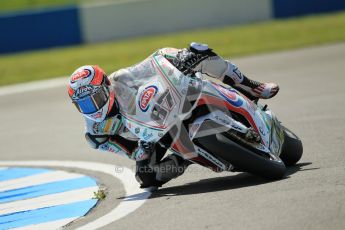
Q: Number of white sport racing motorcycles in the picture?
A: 1